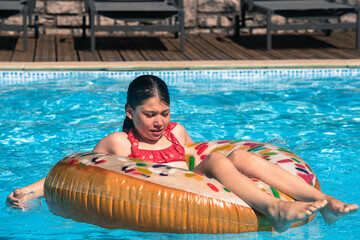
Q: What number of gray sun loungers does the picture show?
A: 3